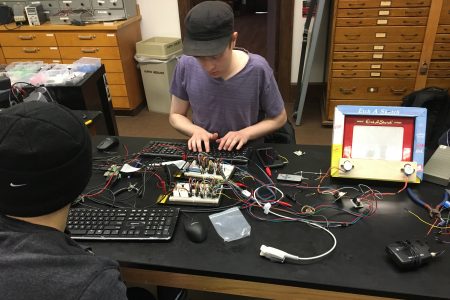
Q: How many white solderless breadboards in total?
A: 2